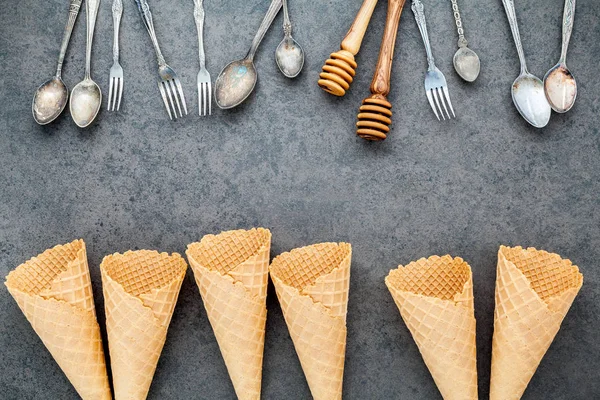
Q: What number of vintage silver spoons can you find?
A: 7